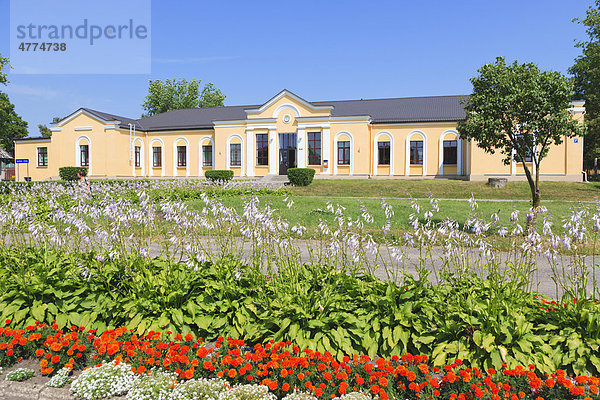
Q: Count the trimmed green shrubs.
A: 3